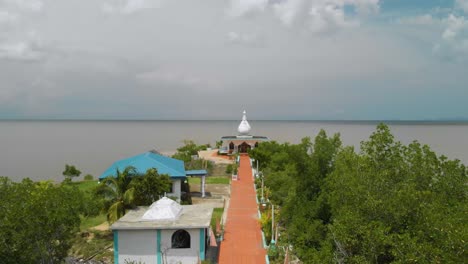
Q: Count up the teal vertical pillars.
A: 3